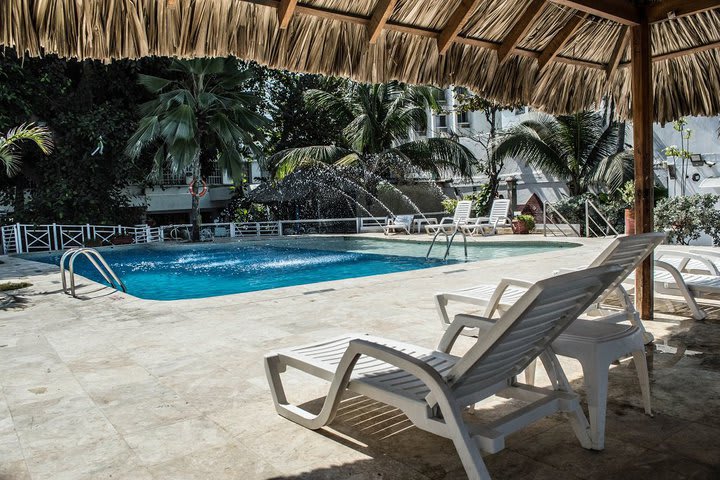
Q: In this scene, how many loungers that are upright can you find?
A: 4